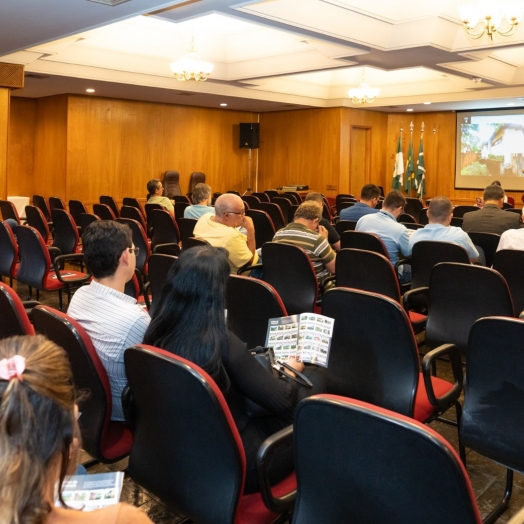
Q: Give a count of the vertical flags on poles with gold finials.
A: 3